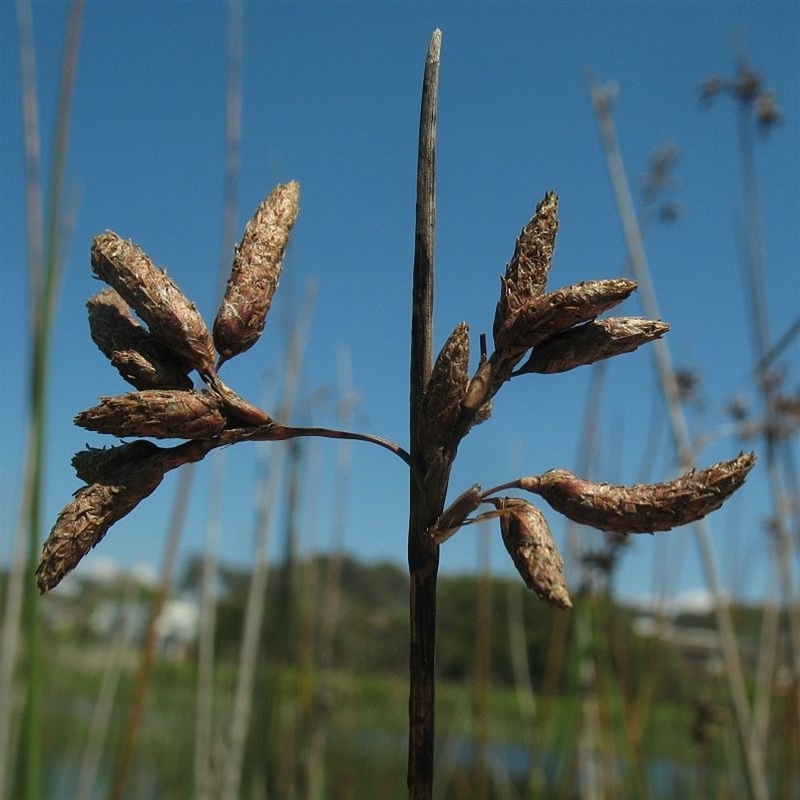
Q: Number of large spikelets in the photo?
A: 12